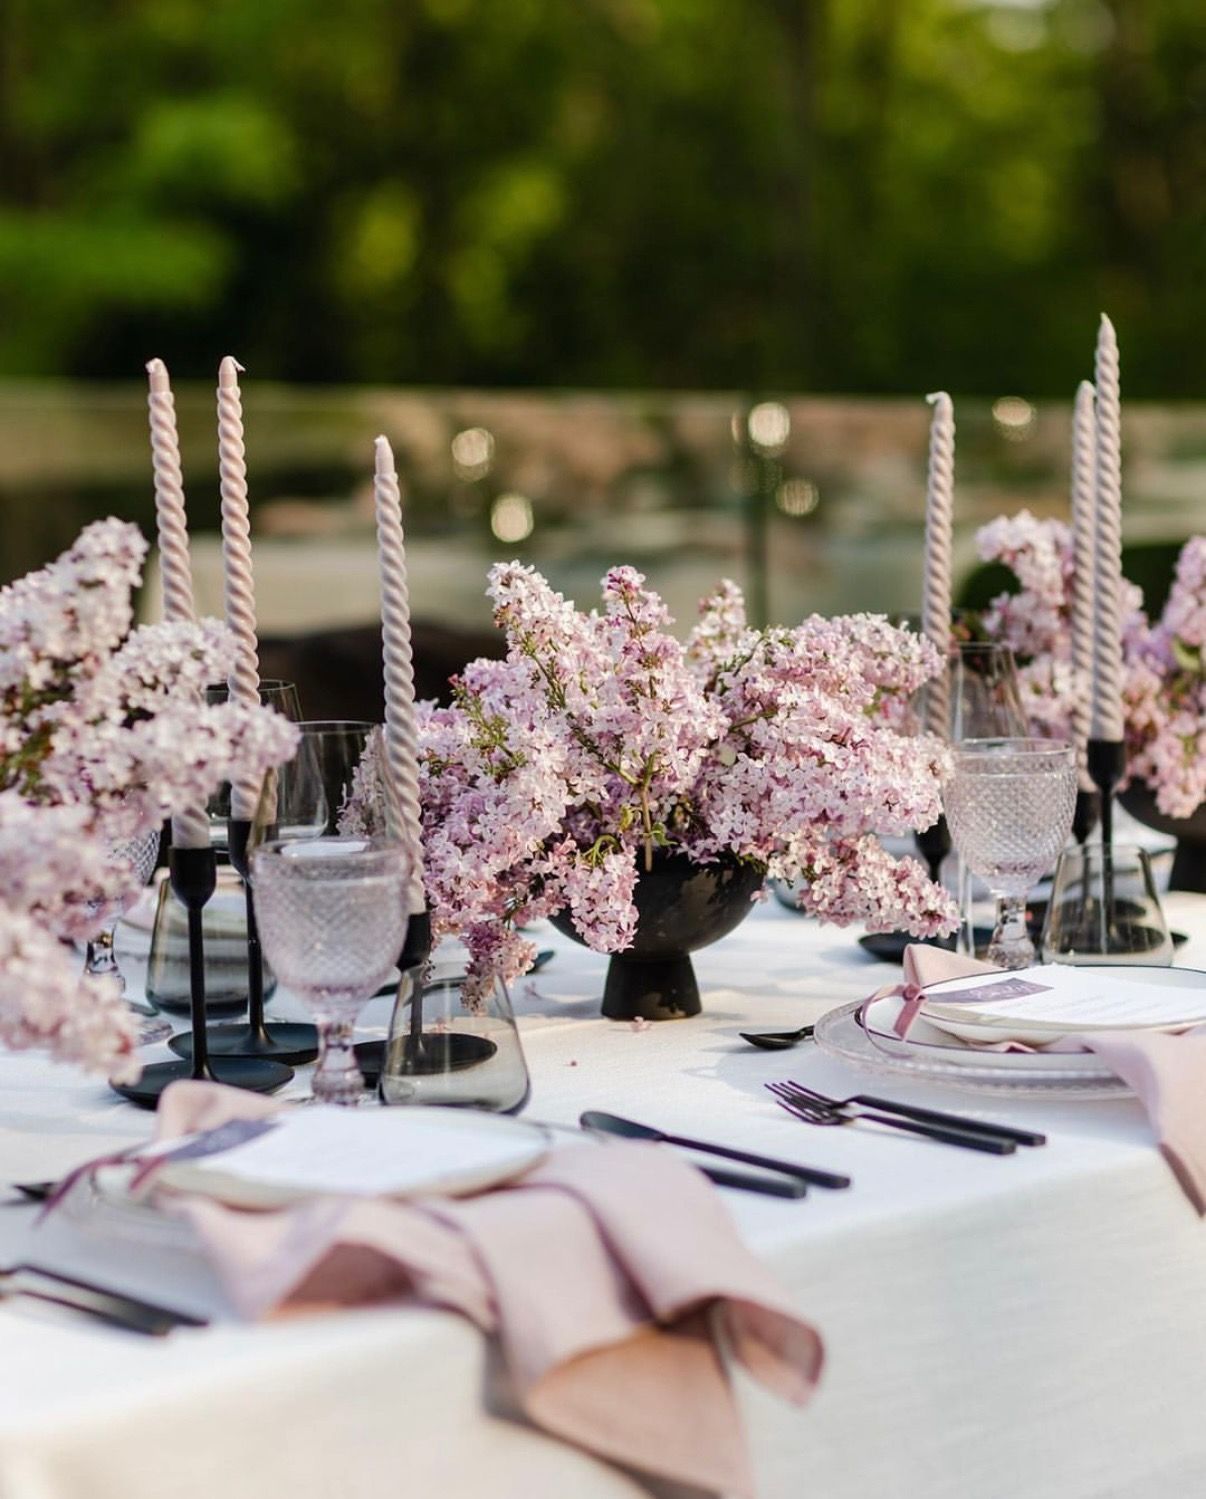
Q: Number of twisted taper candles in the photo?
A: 6